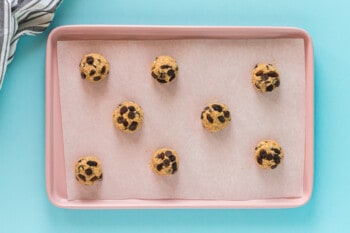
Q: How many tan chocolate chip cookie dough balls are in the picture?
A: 8